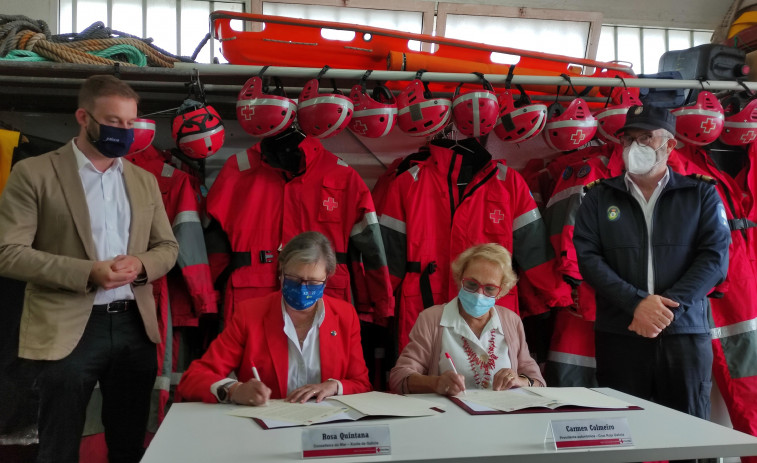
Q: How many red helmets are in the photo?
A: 12